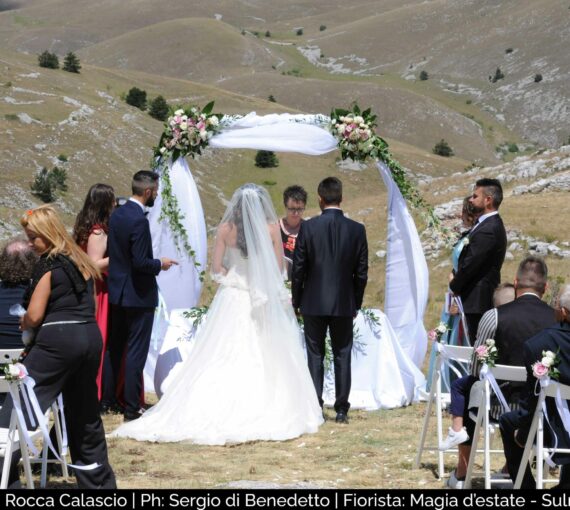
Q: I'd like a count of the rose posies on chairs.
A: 4